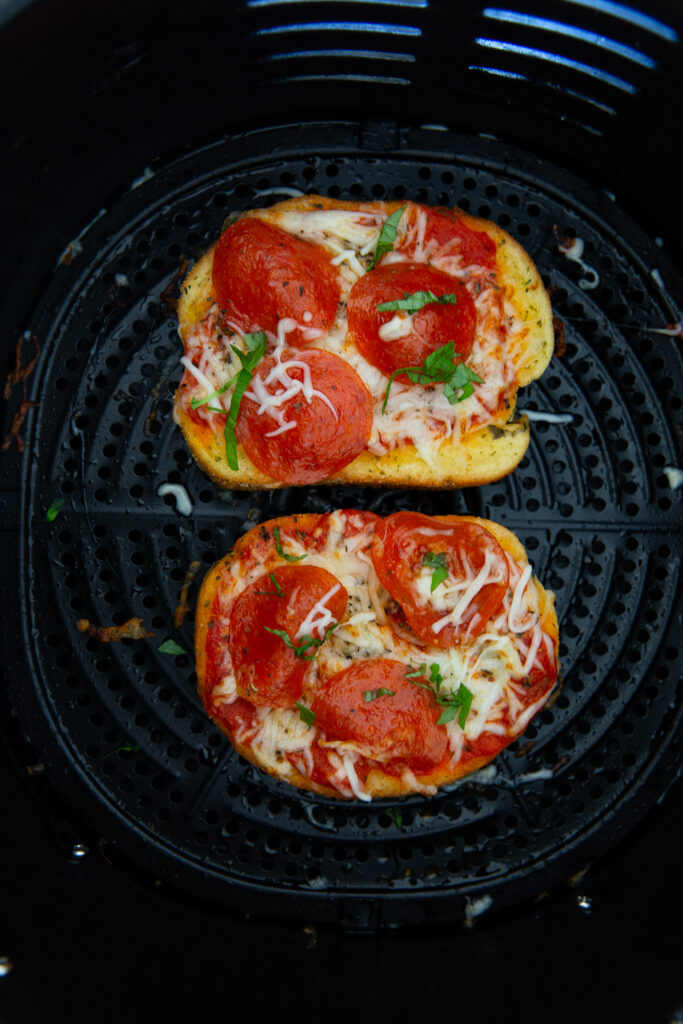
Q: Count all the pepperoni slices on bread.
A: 6